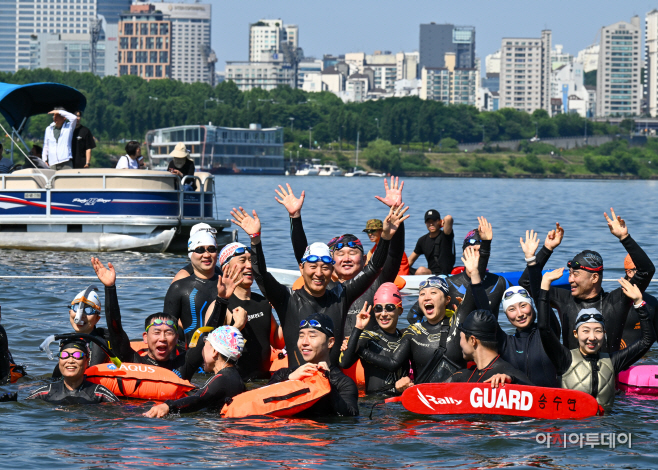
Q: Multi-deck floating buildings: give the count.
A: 1